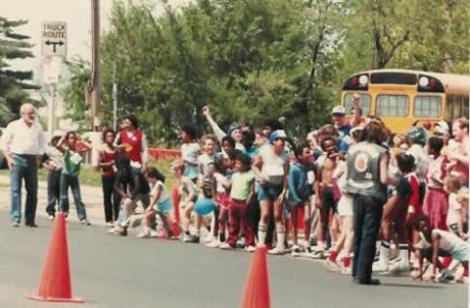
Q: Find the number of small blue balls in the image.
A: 1